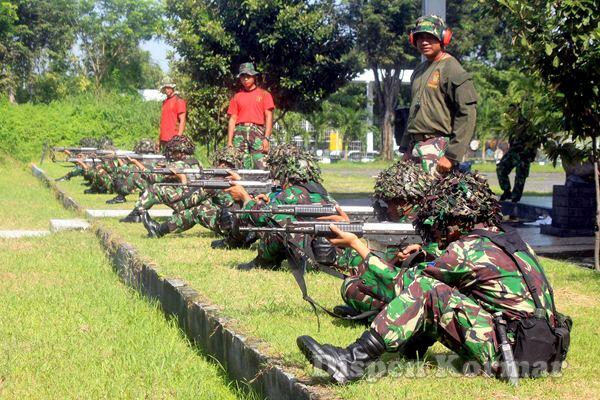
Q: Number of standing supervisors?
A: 3